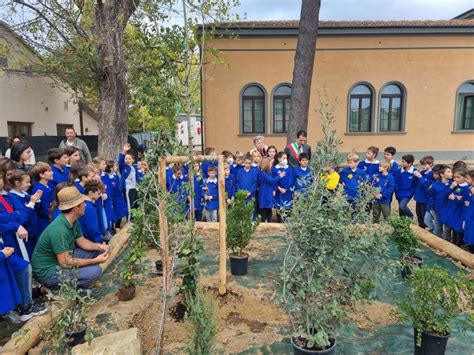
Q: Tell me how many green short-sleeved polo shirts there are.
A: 1